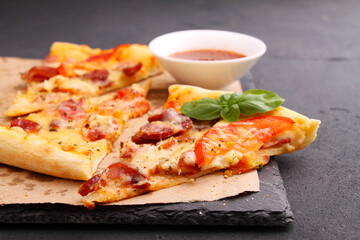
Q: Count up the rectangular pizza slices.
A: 0